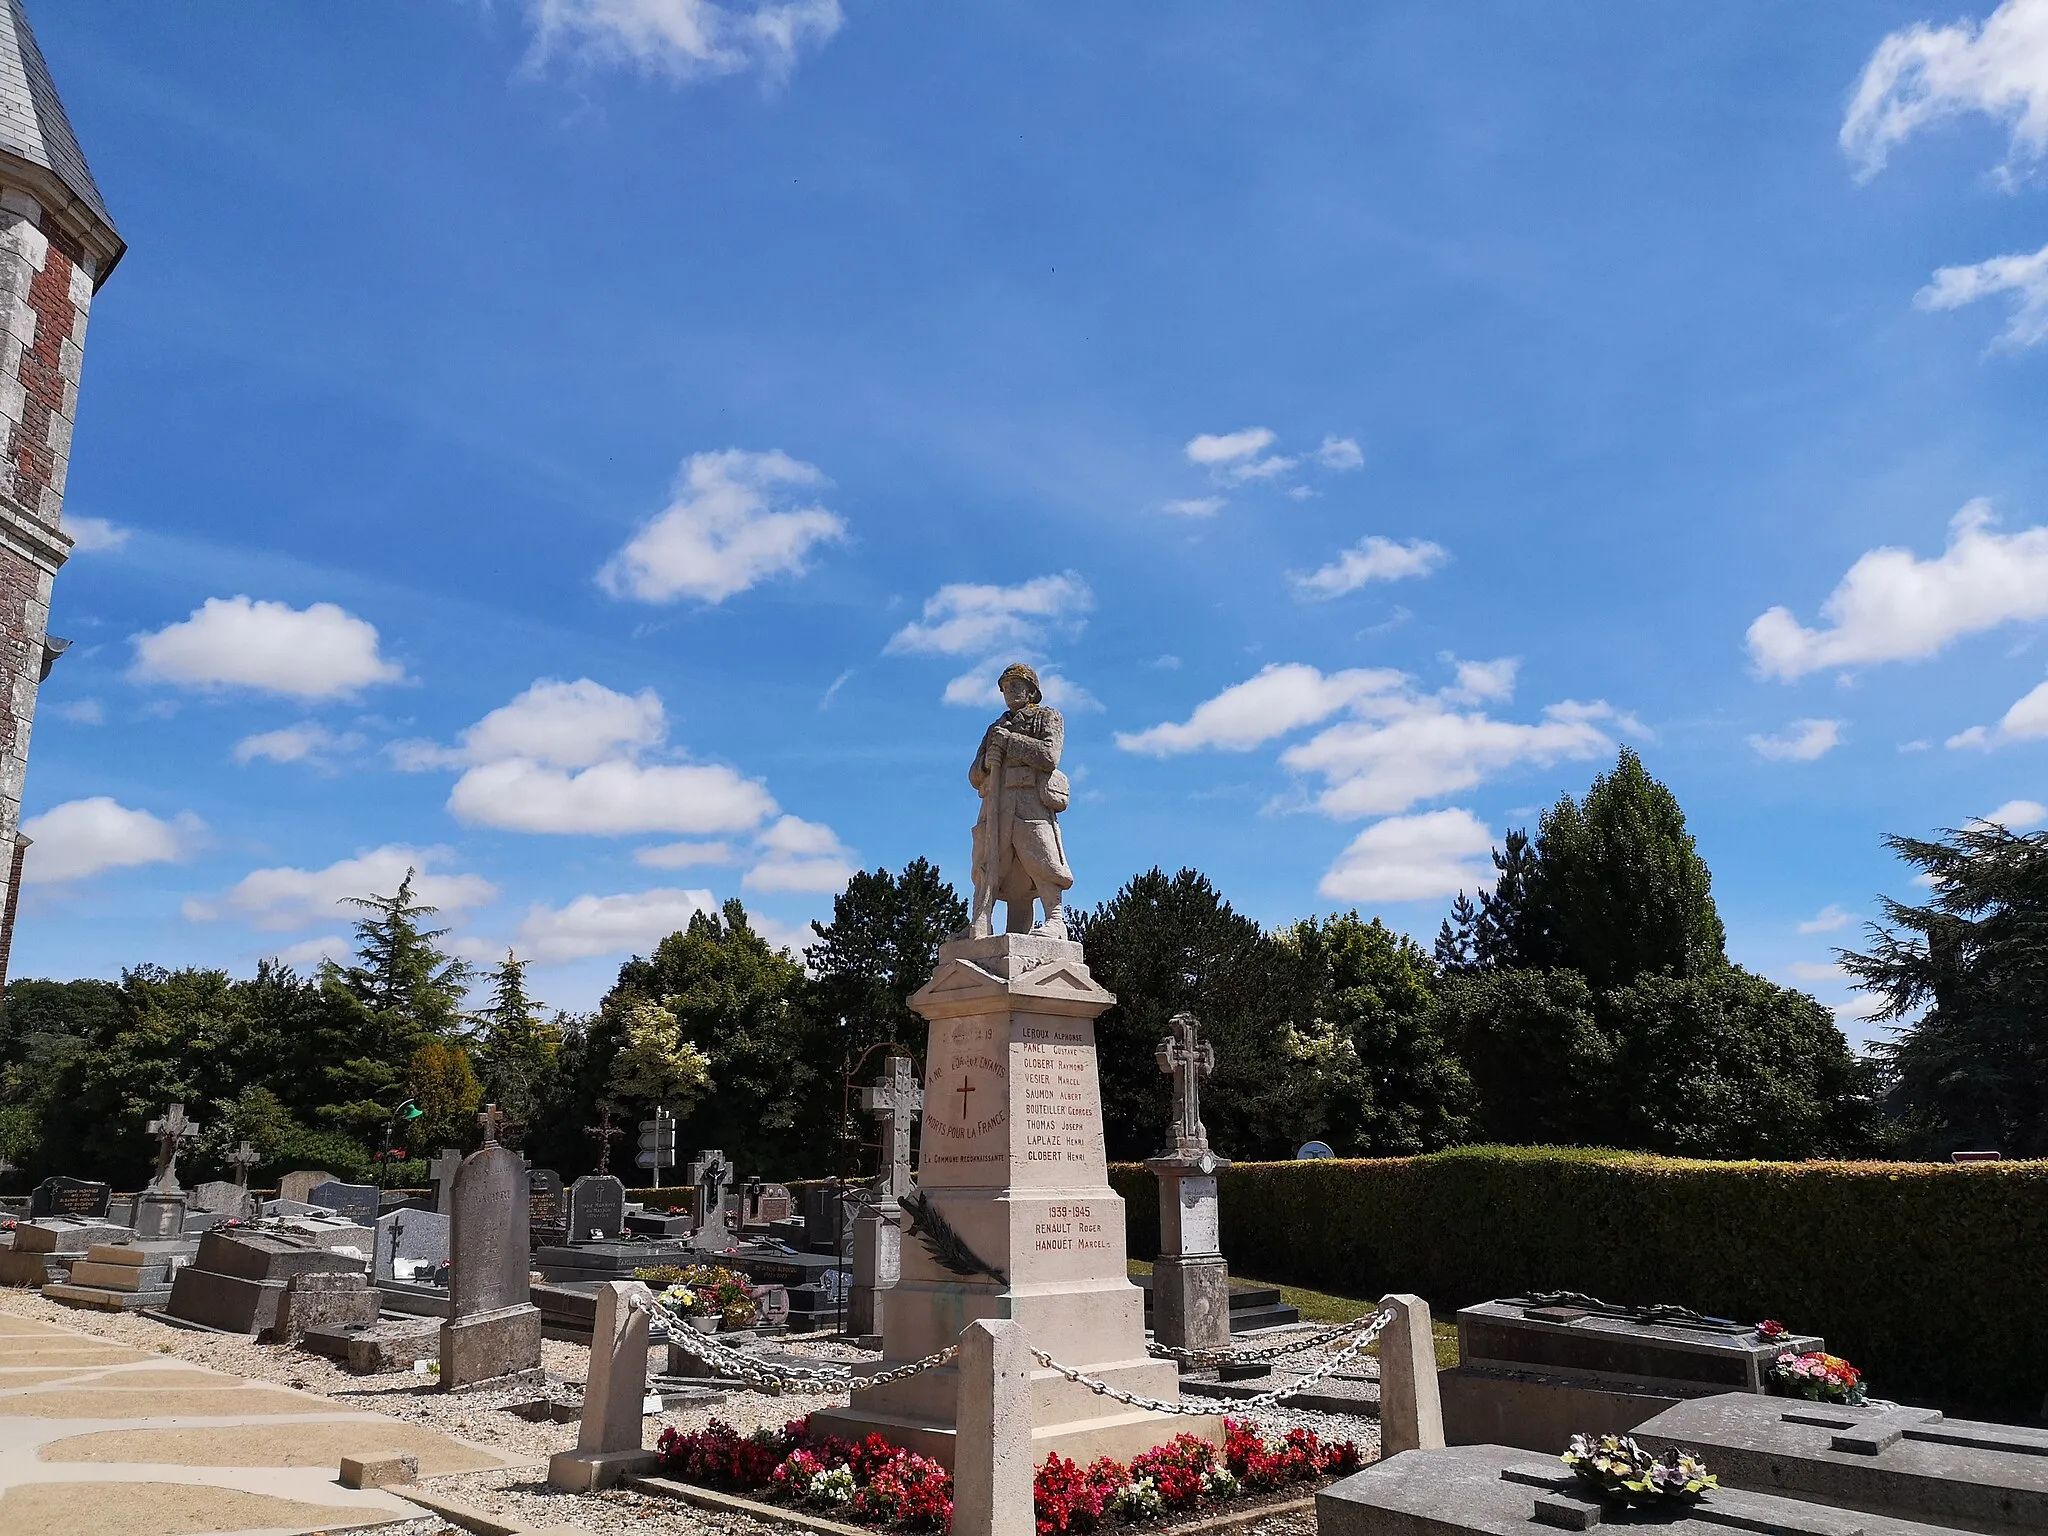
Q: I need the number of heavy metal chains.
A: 4